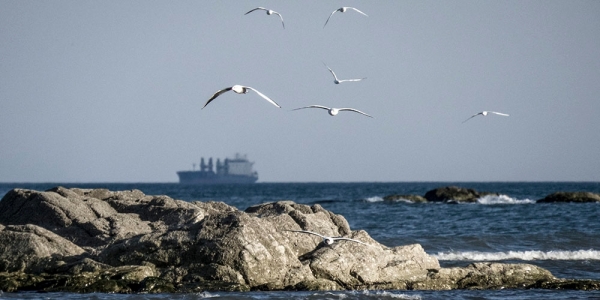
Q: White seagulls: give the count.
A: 7